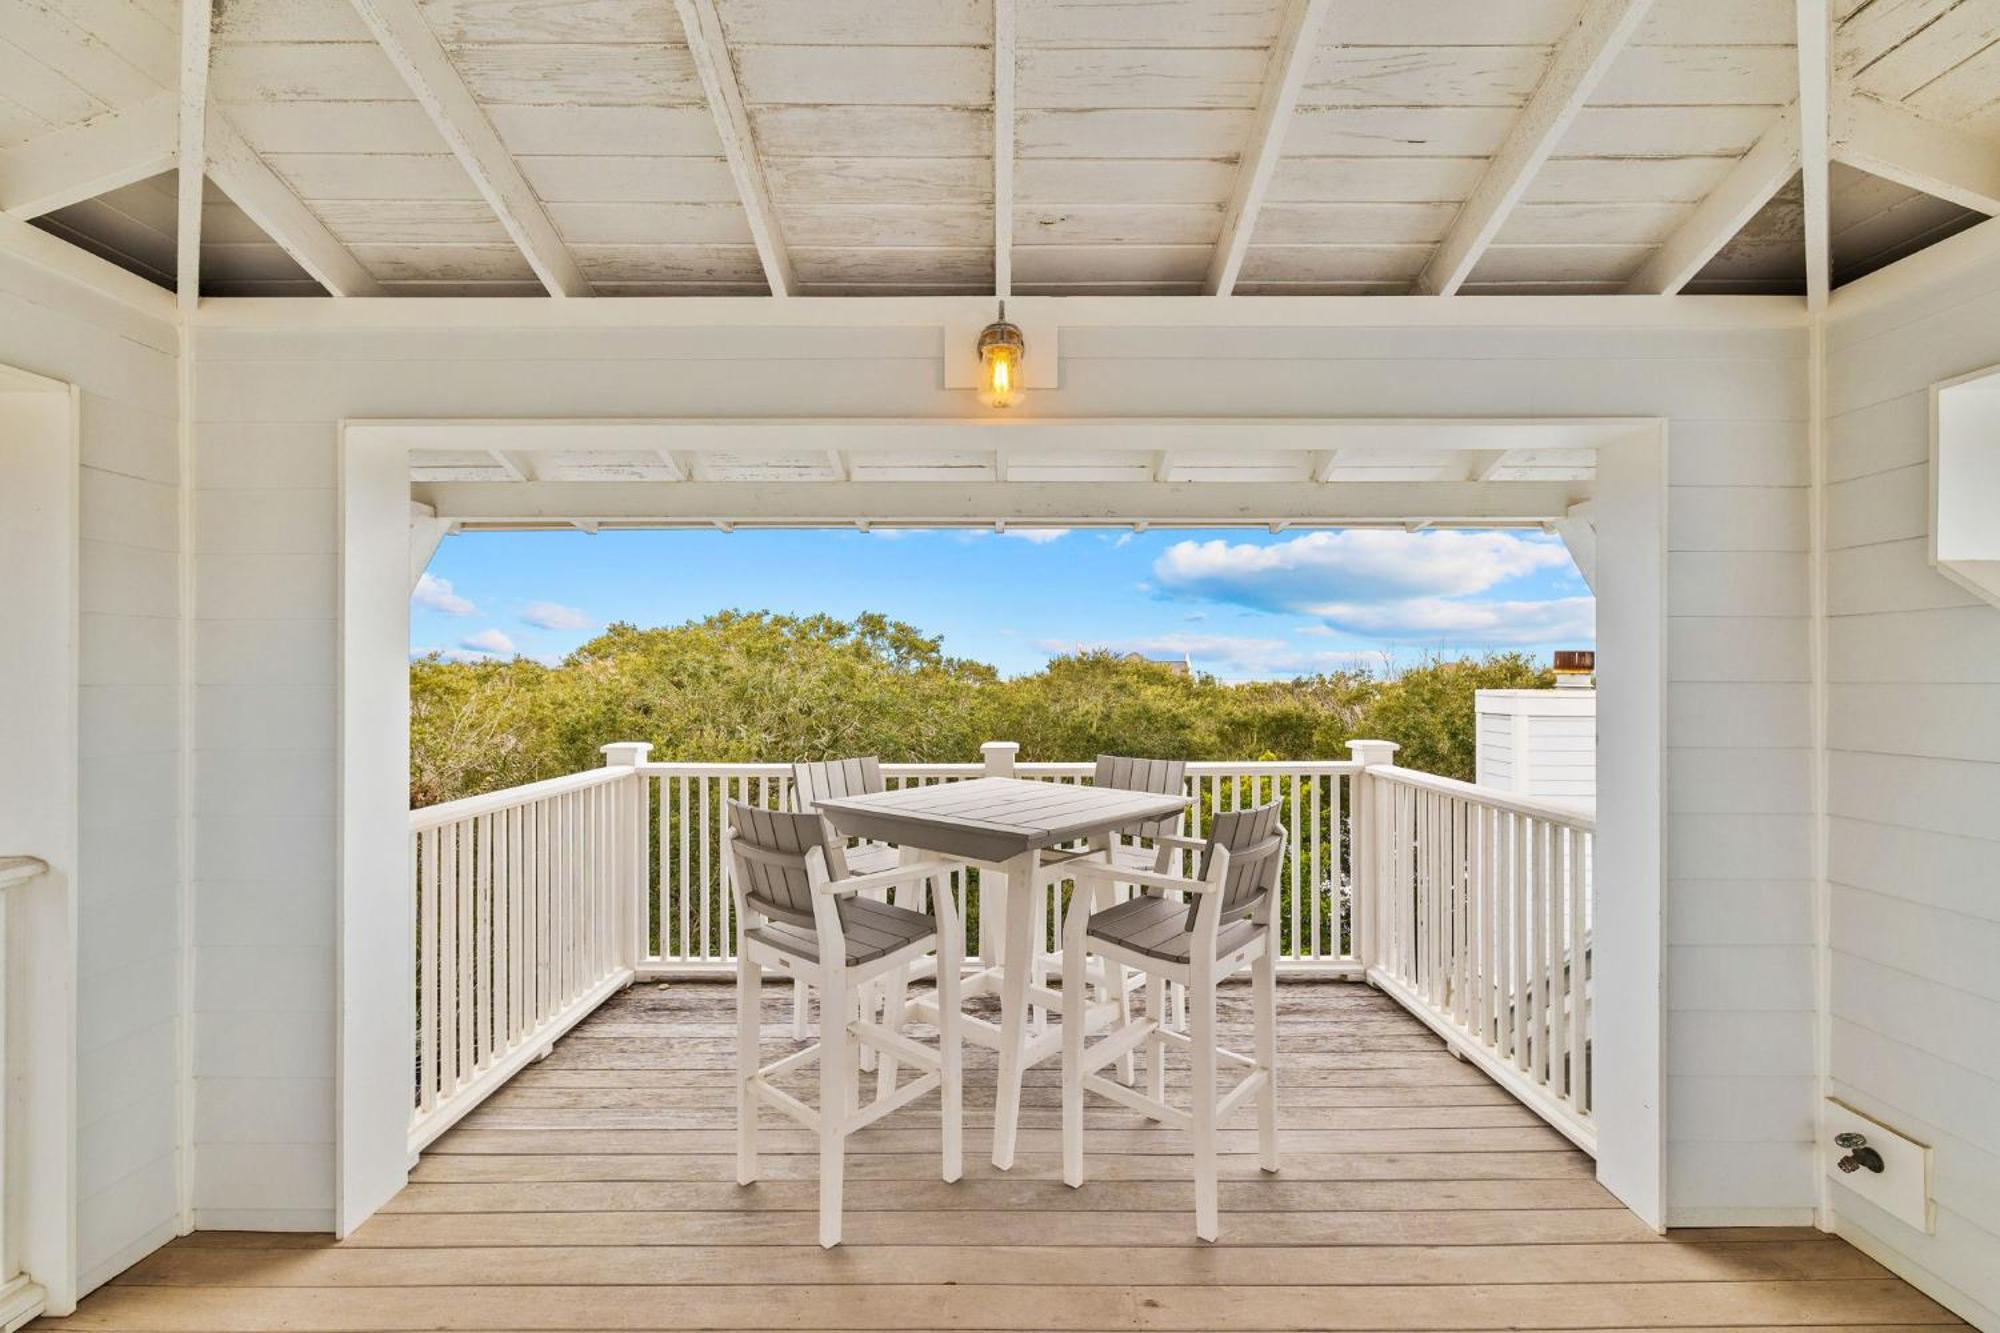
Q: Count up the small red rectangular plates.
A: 0